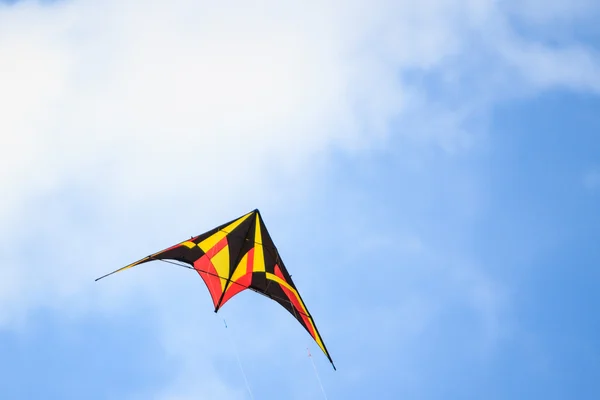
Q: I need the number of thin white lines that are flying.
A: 2